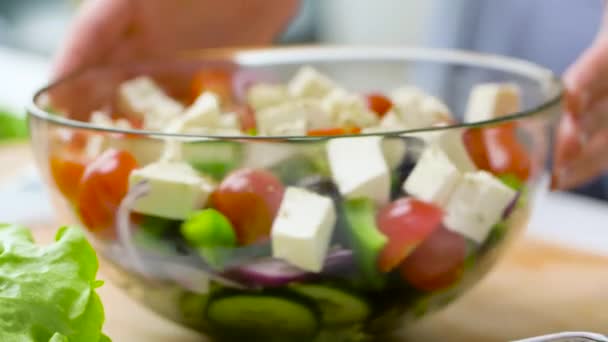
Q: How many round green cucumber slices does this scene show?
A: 2